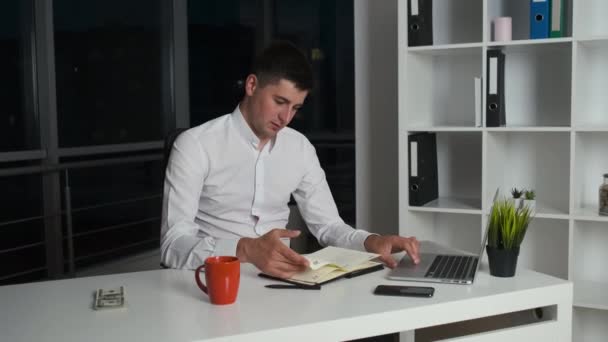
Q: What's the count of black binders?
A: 3